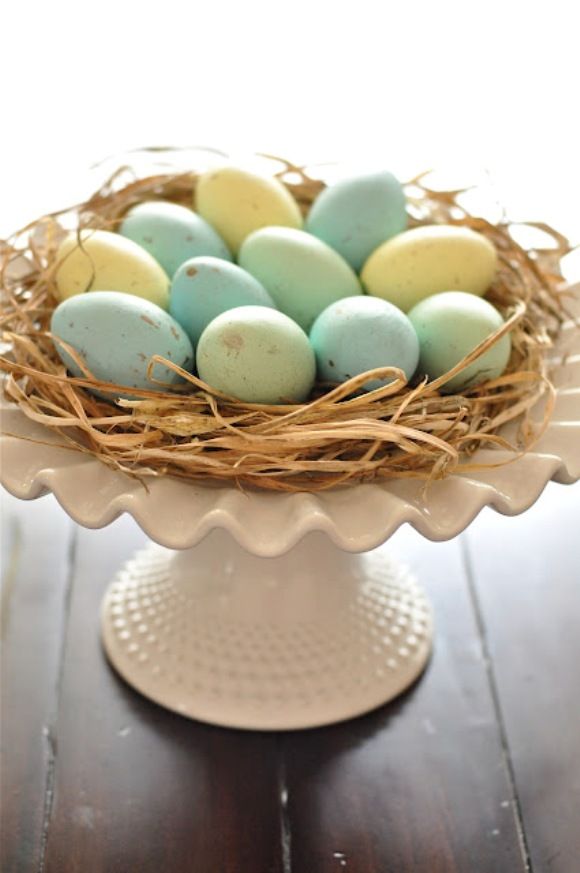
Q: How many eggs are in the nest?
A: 11